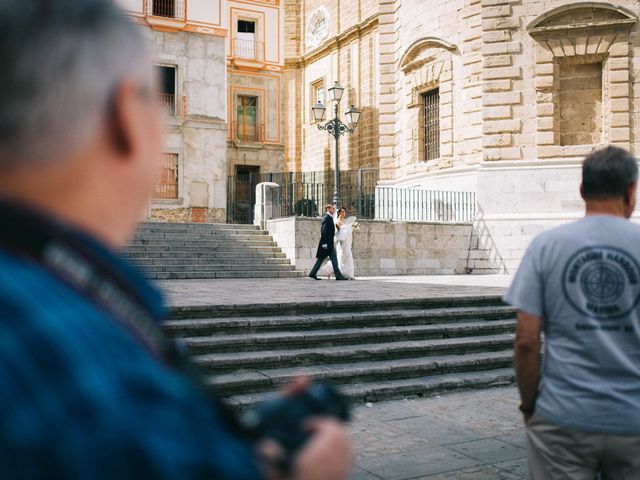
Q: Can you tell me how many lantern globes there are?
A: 3